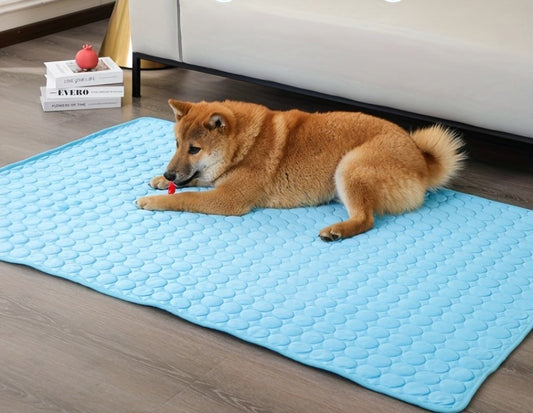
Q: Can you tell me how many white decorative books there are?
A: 3